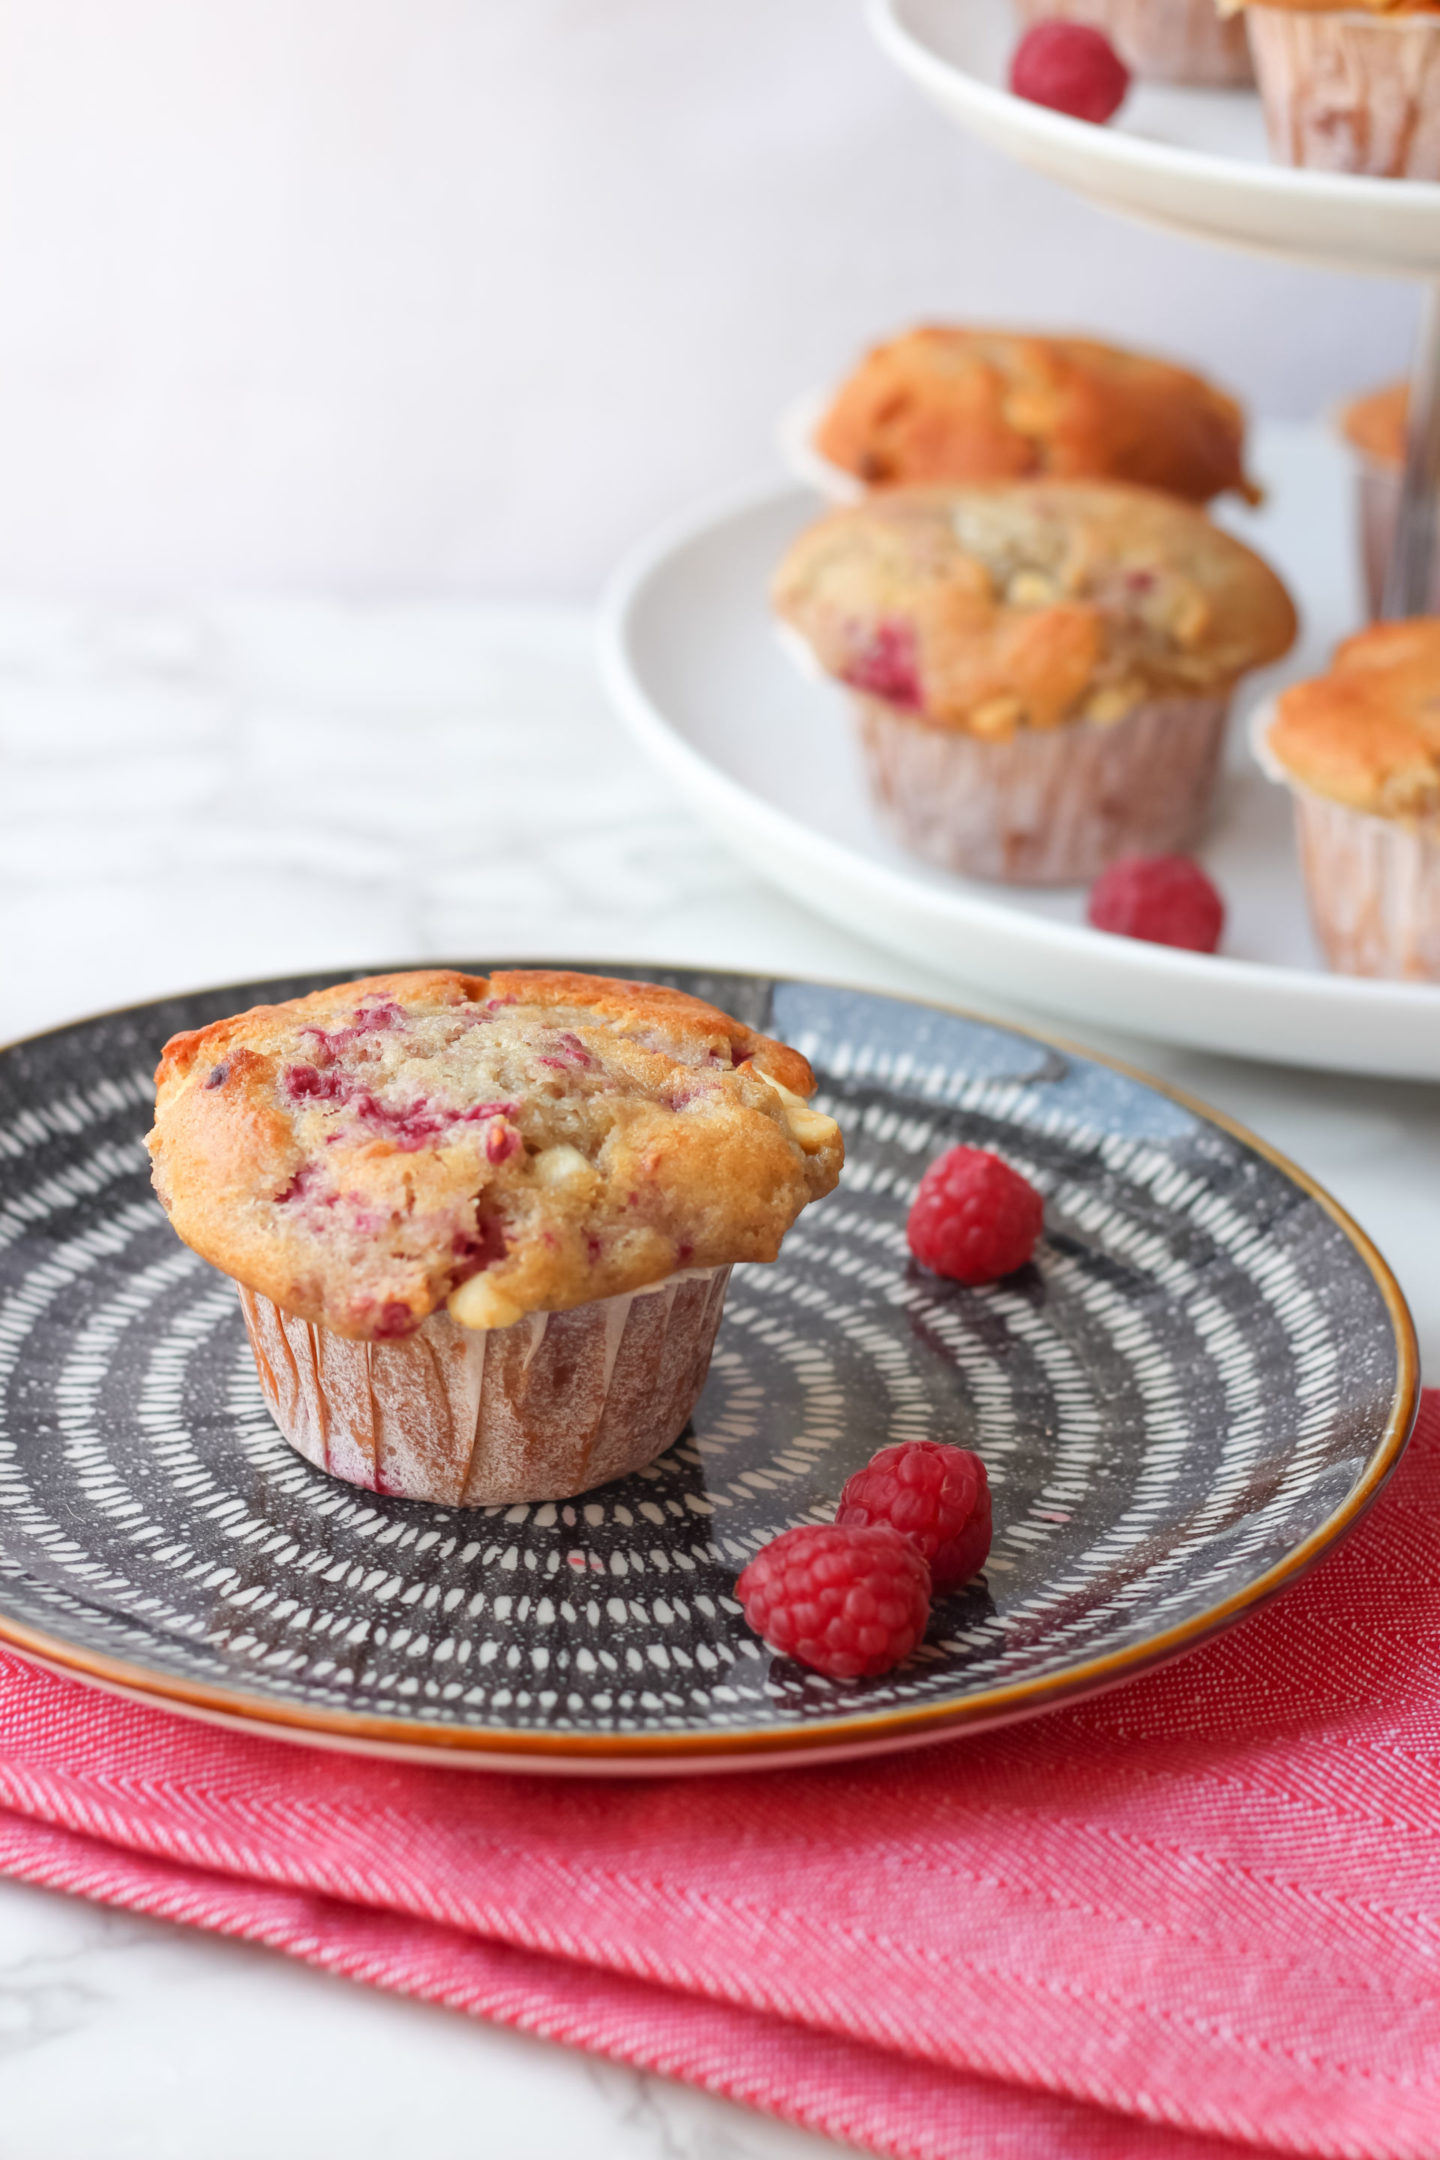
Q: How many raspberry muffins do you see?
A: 7